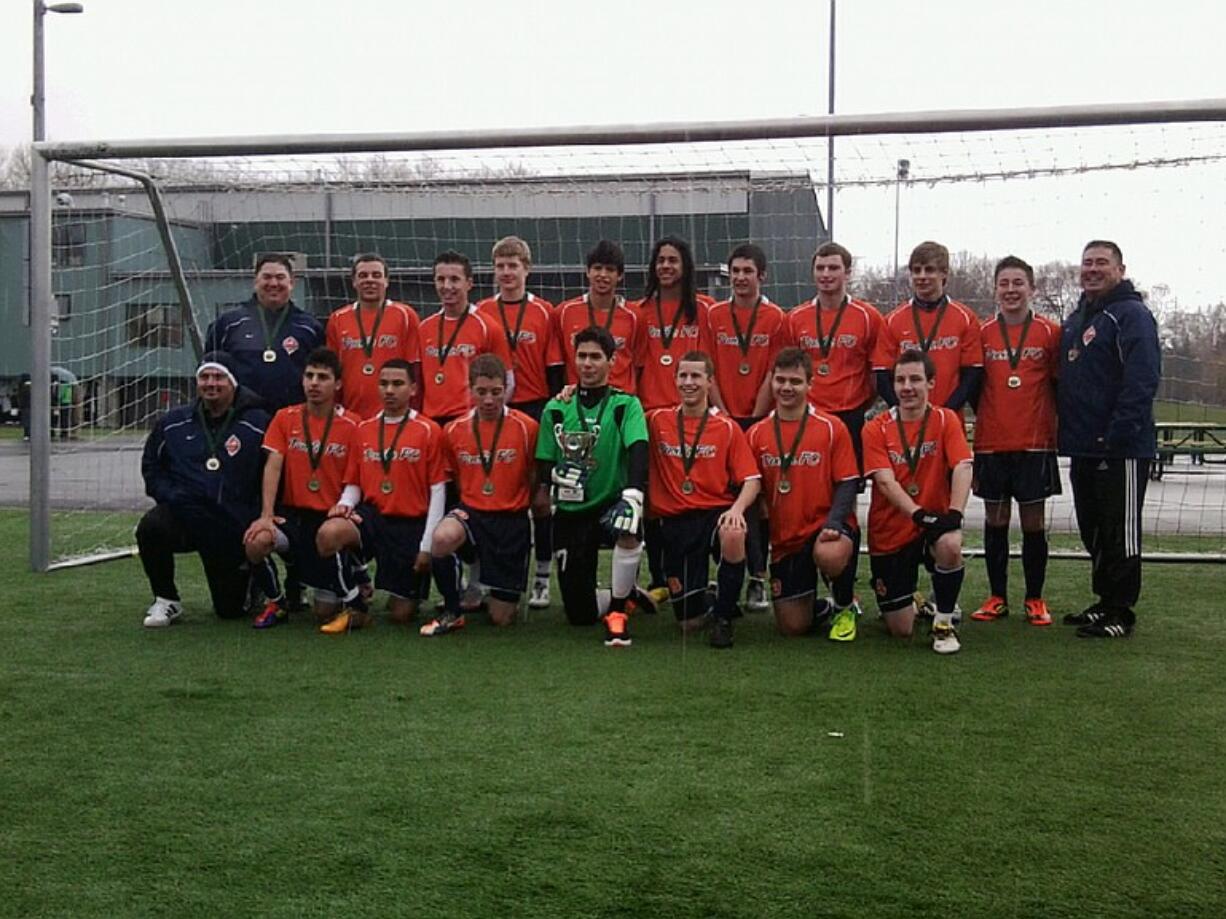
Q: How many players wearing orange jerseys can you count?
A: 15